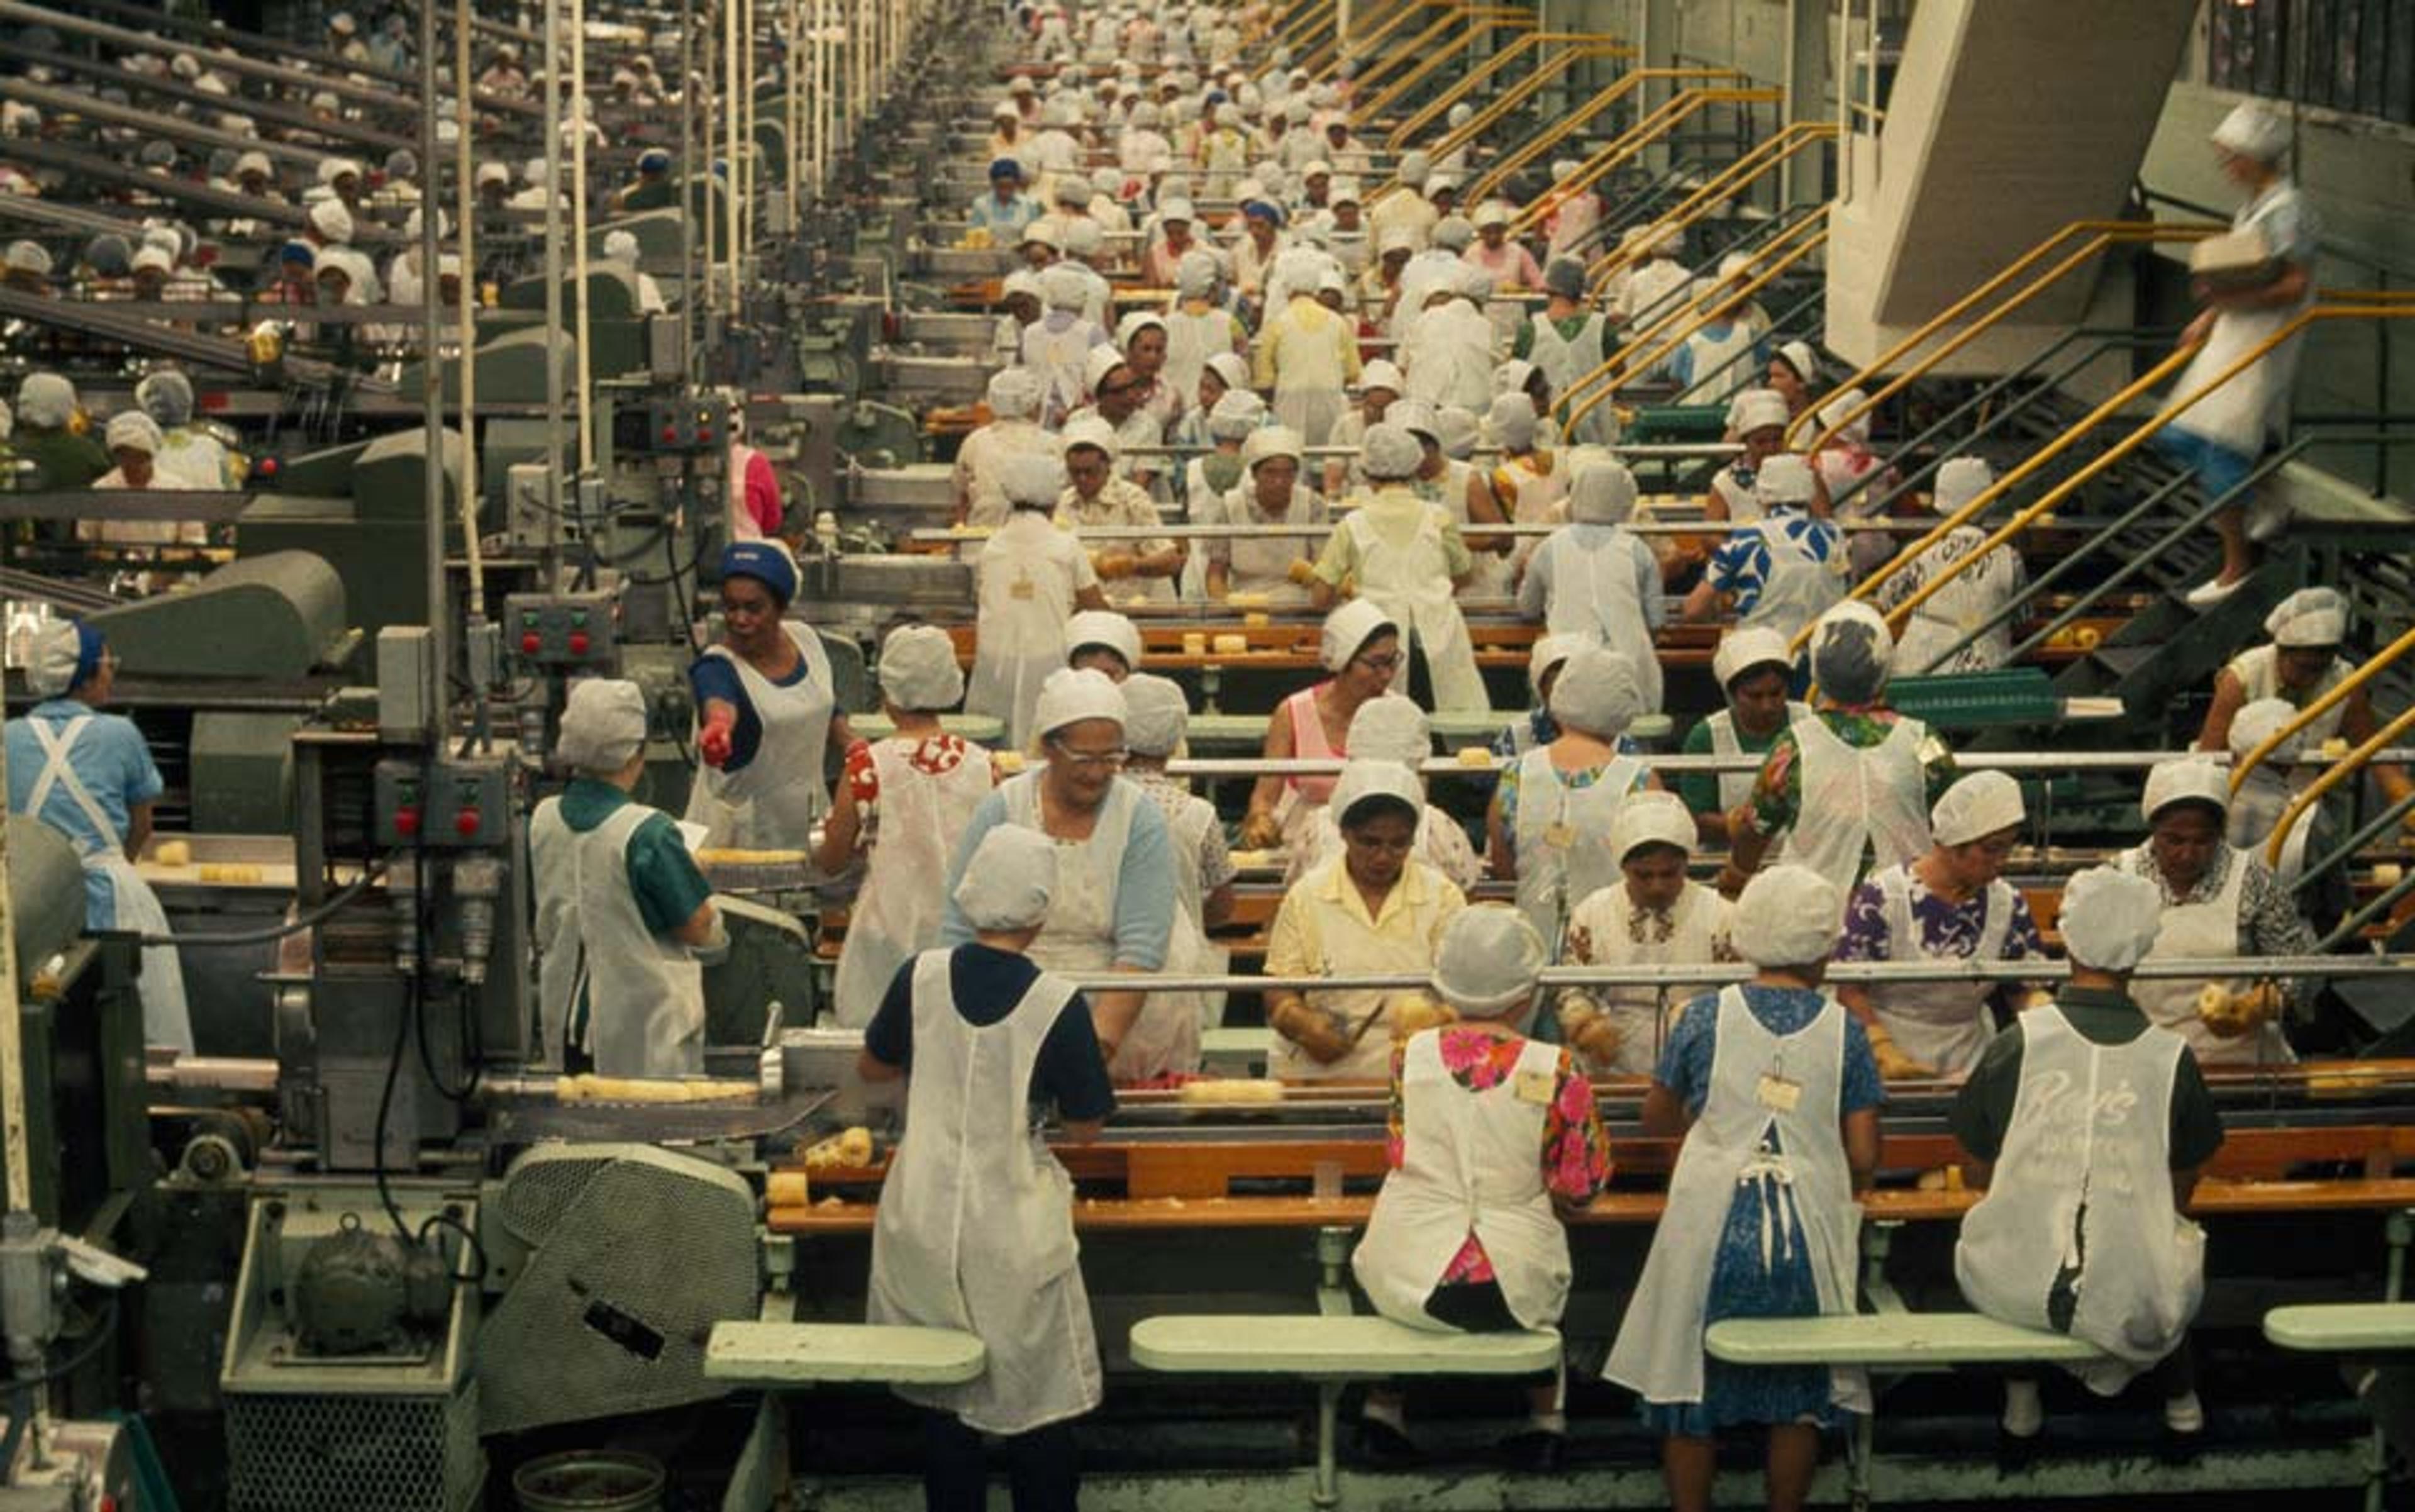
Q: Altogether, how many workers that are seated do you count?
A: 2